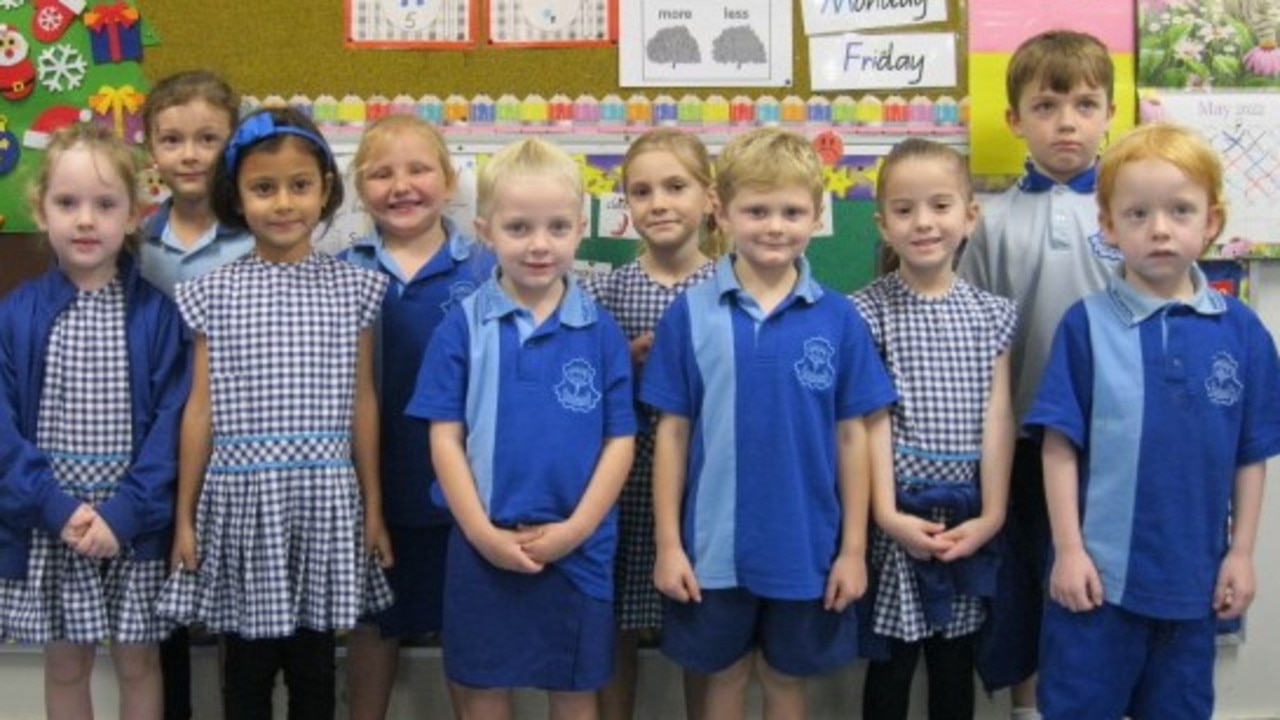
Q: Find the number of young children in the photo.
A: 10